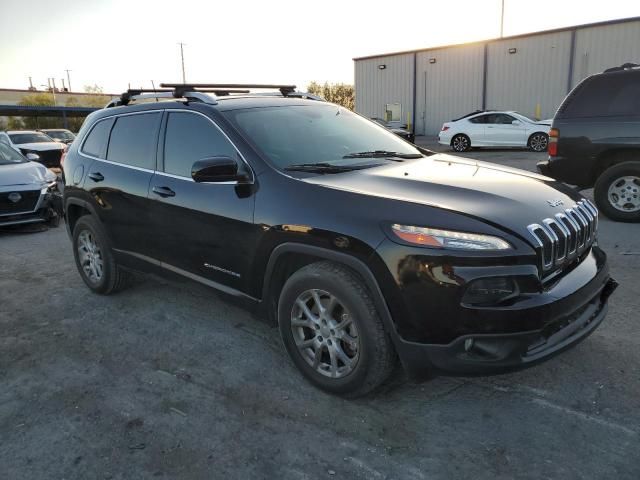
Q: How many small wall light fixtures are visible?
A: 3